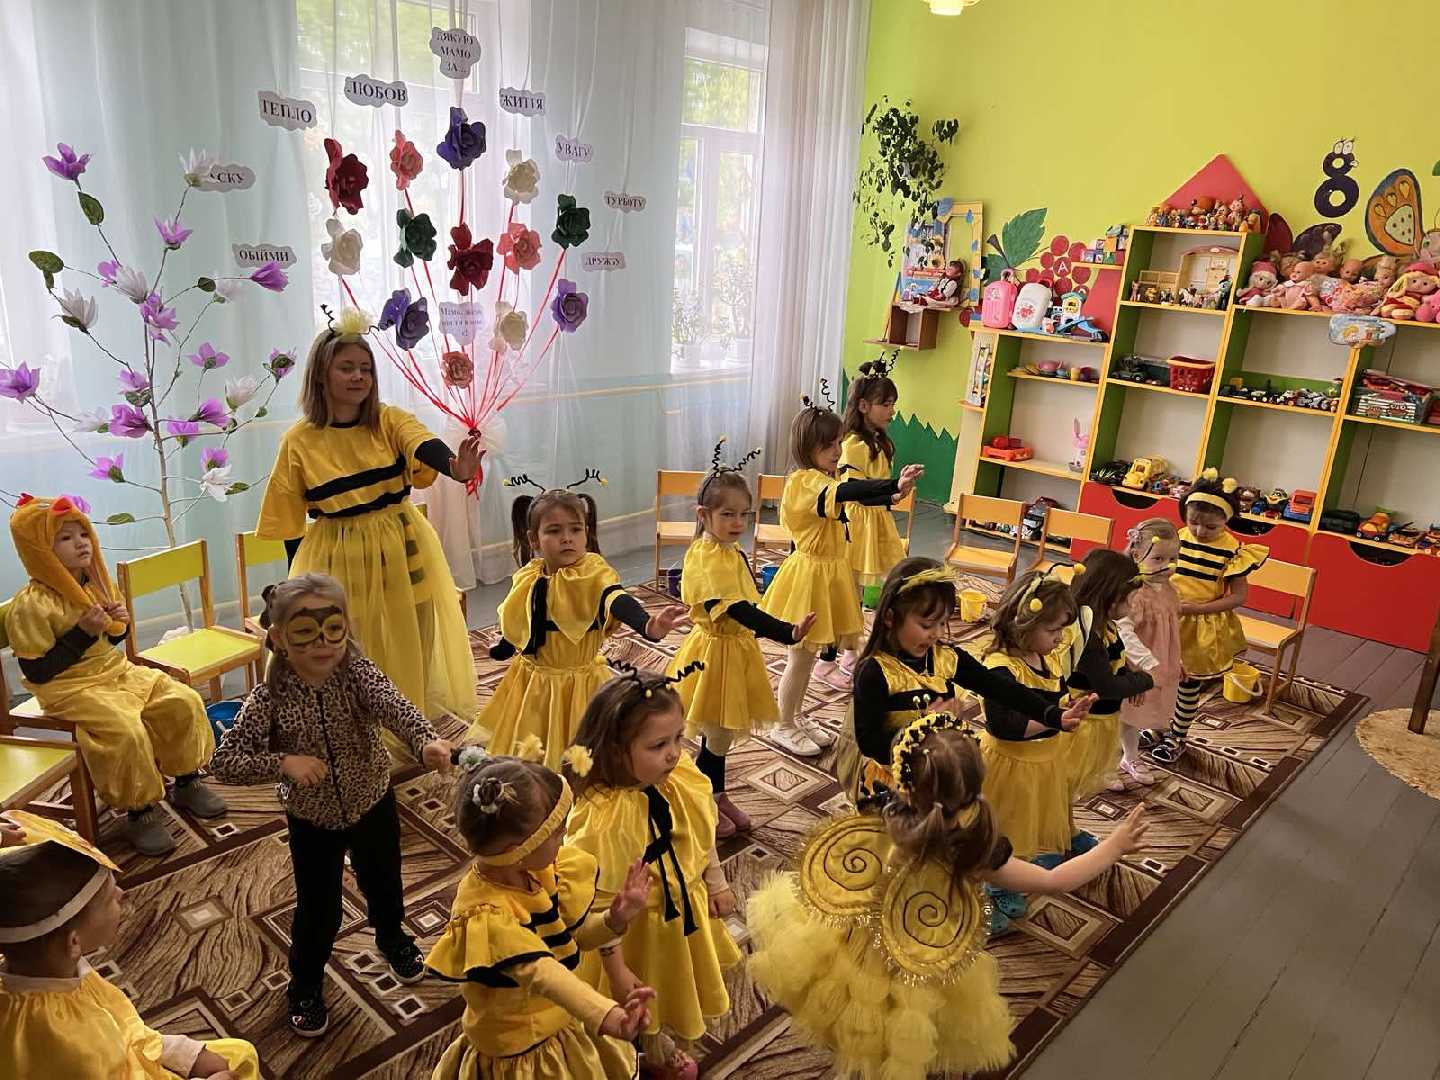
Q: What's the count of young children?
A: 15